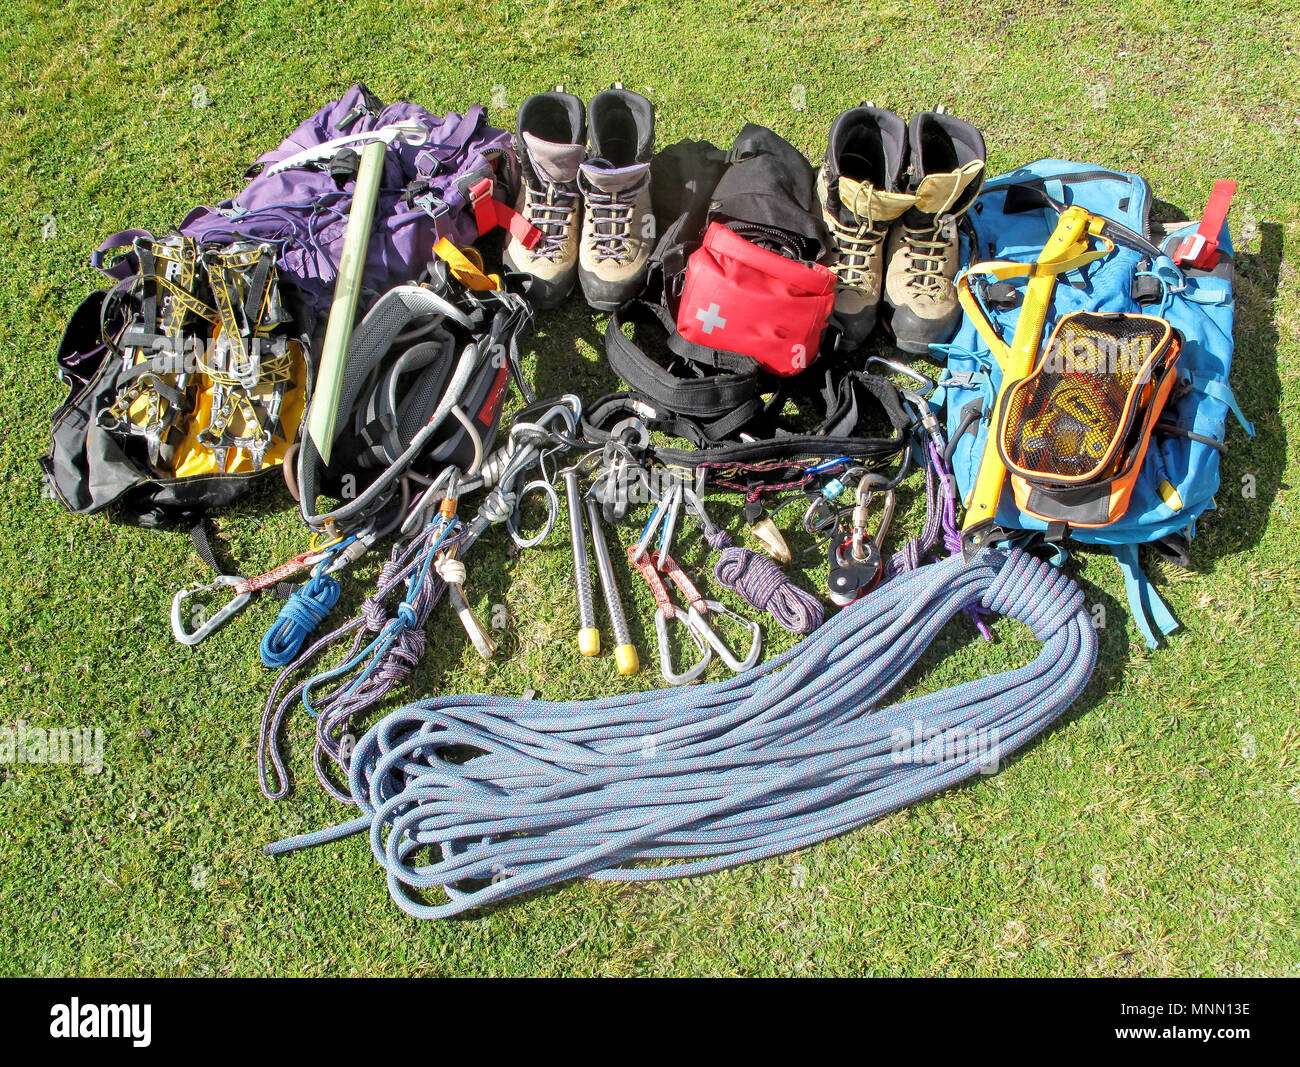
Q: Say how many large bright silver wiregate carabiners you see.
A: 3